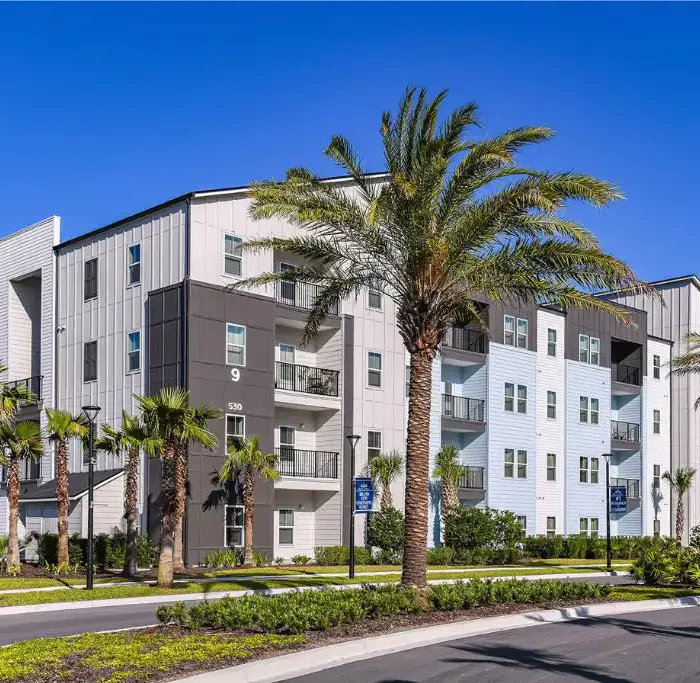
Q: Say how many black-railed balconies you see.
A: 11